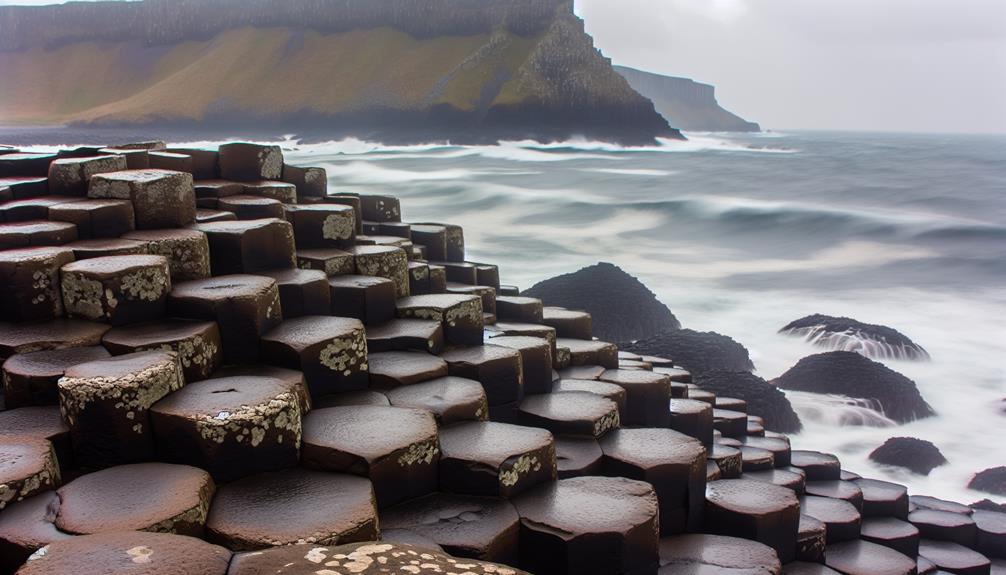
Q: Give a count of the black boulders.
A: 7